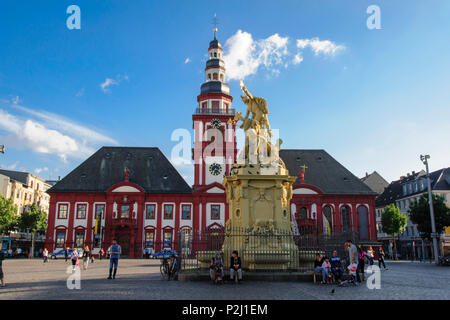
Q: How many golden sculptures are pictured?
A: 1